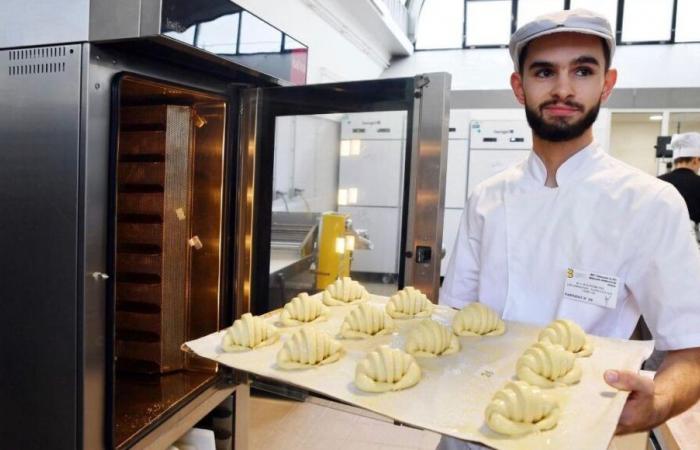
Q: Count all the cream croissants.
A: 12